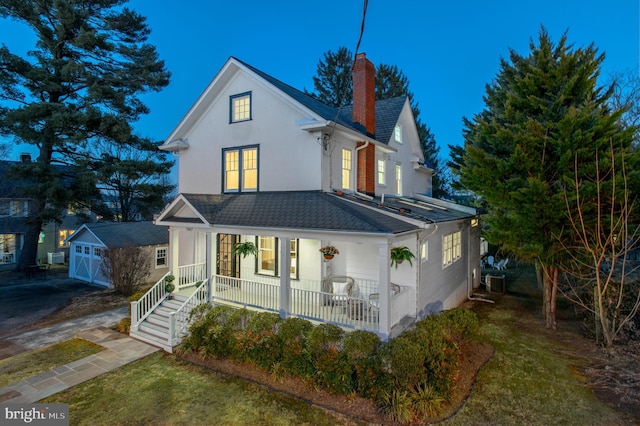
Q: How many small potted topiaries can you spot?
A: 2